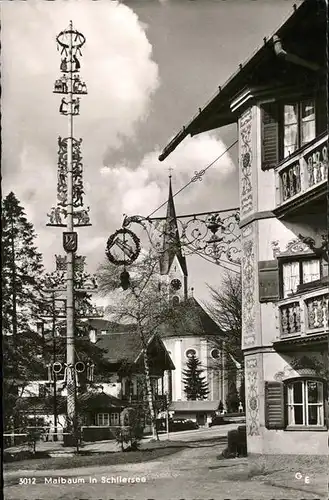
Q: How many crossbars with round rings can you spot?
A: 1